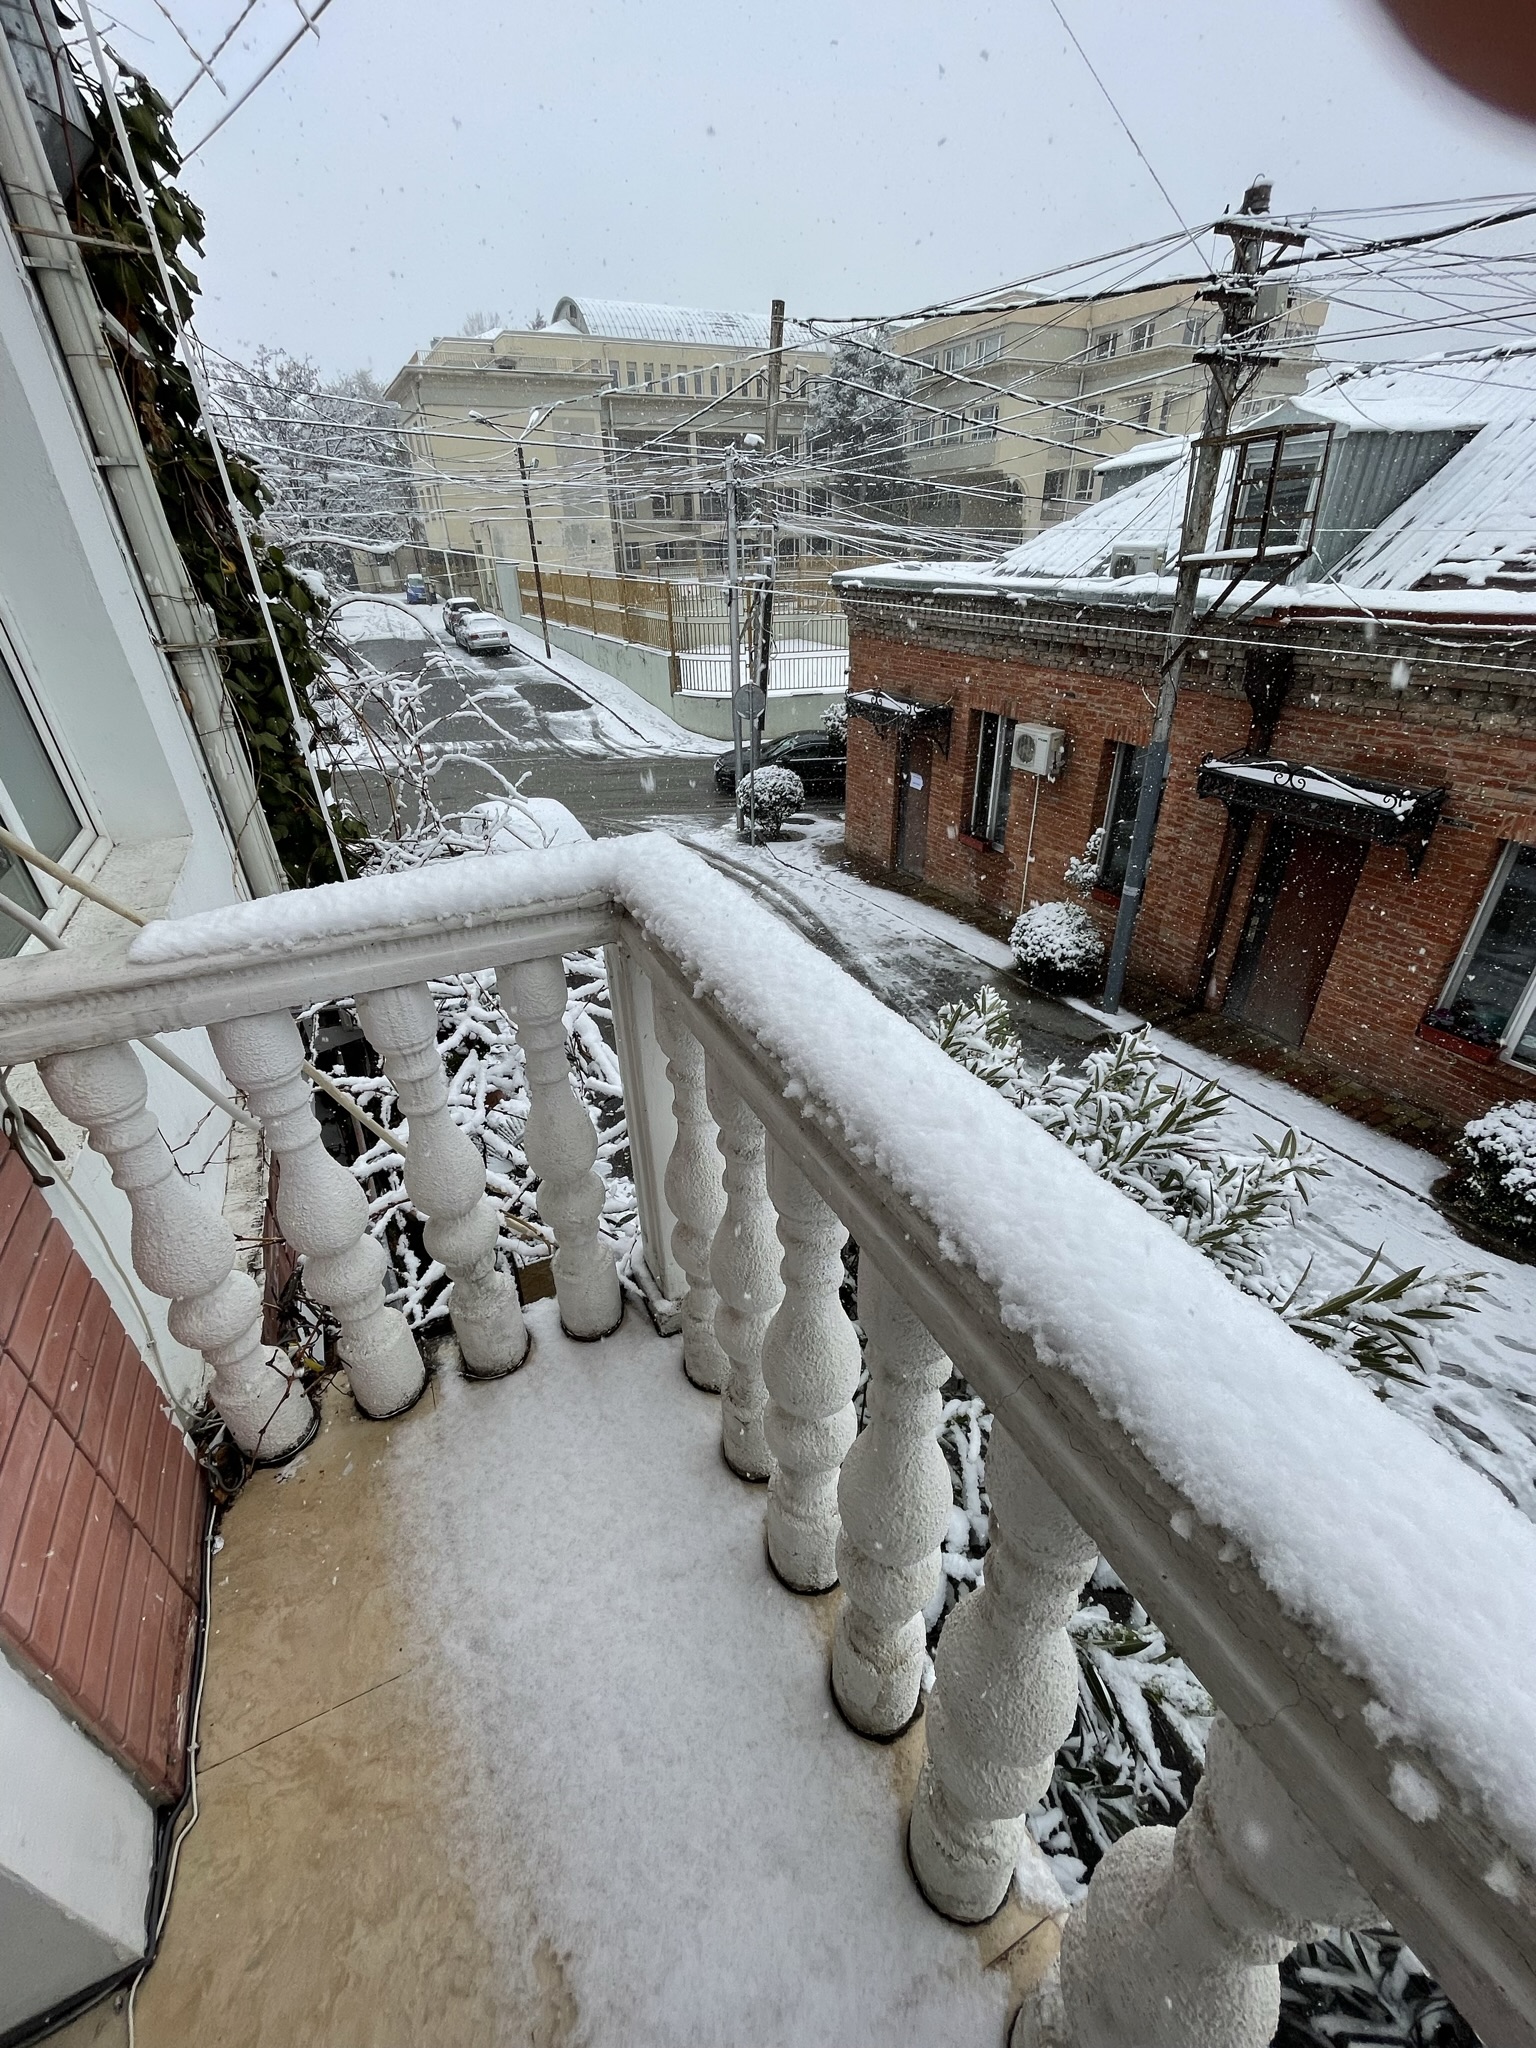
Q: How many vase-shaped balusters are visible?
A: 10